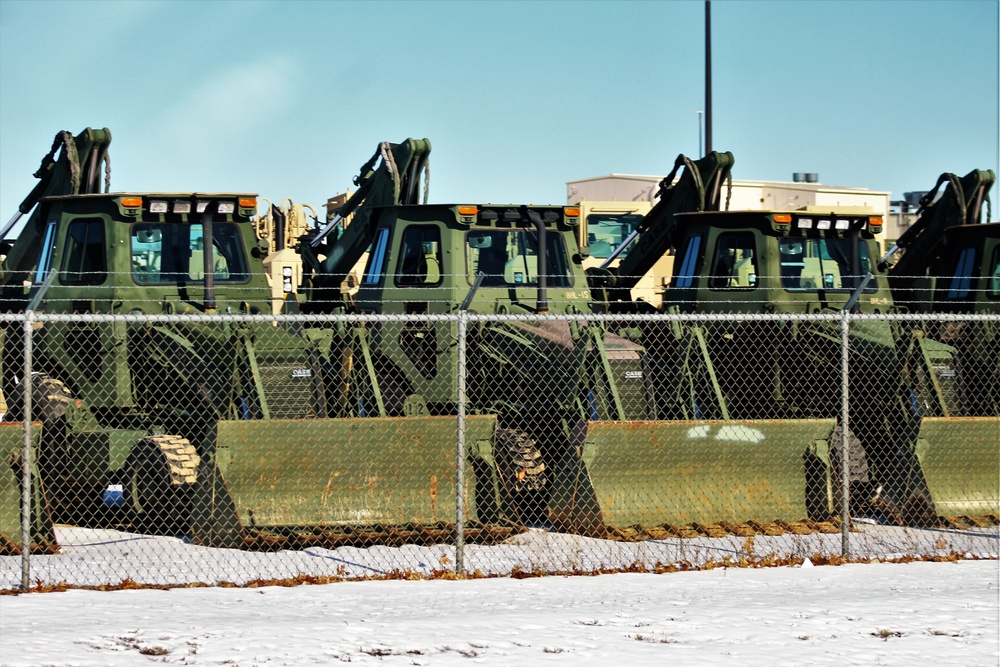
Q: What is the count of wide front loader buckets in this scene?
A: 4